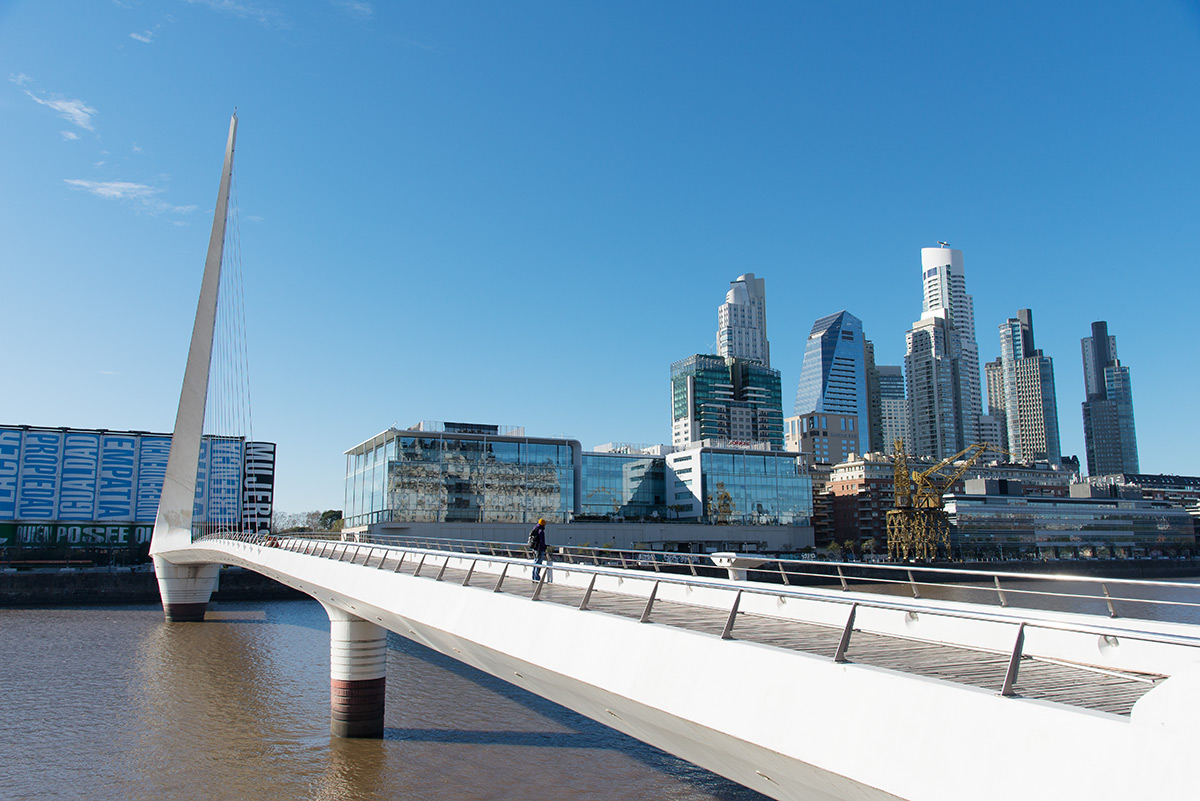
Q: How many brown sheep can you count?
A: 0